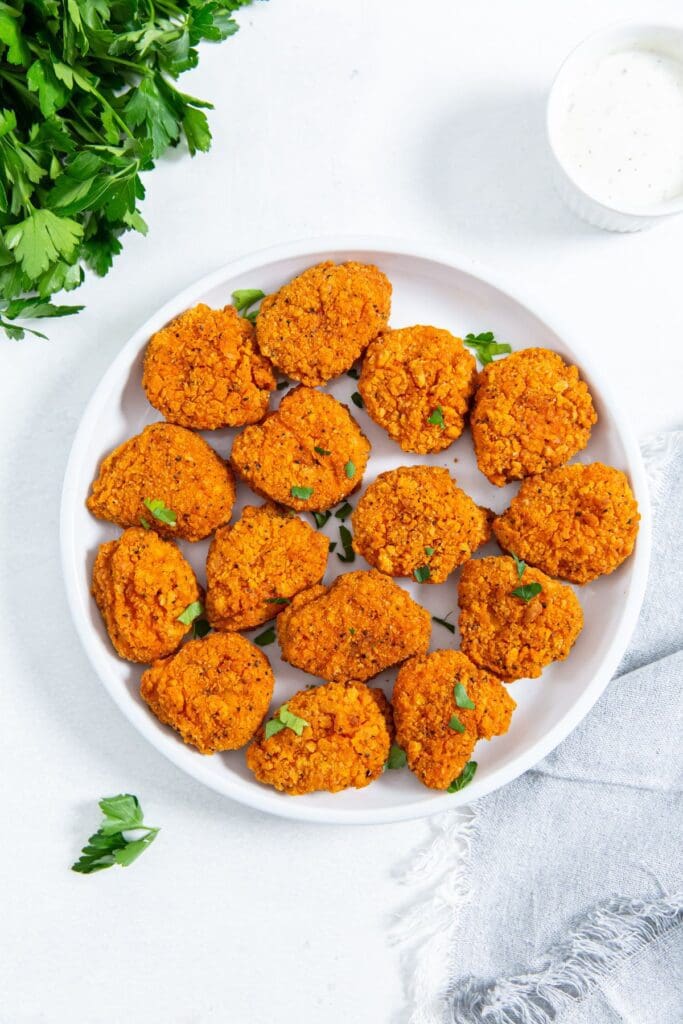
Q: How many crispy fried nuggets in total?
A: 15